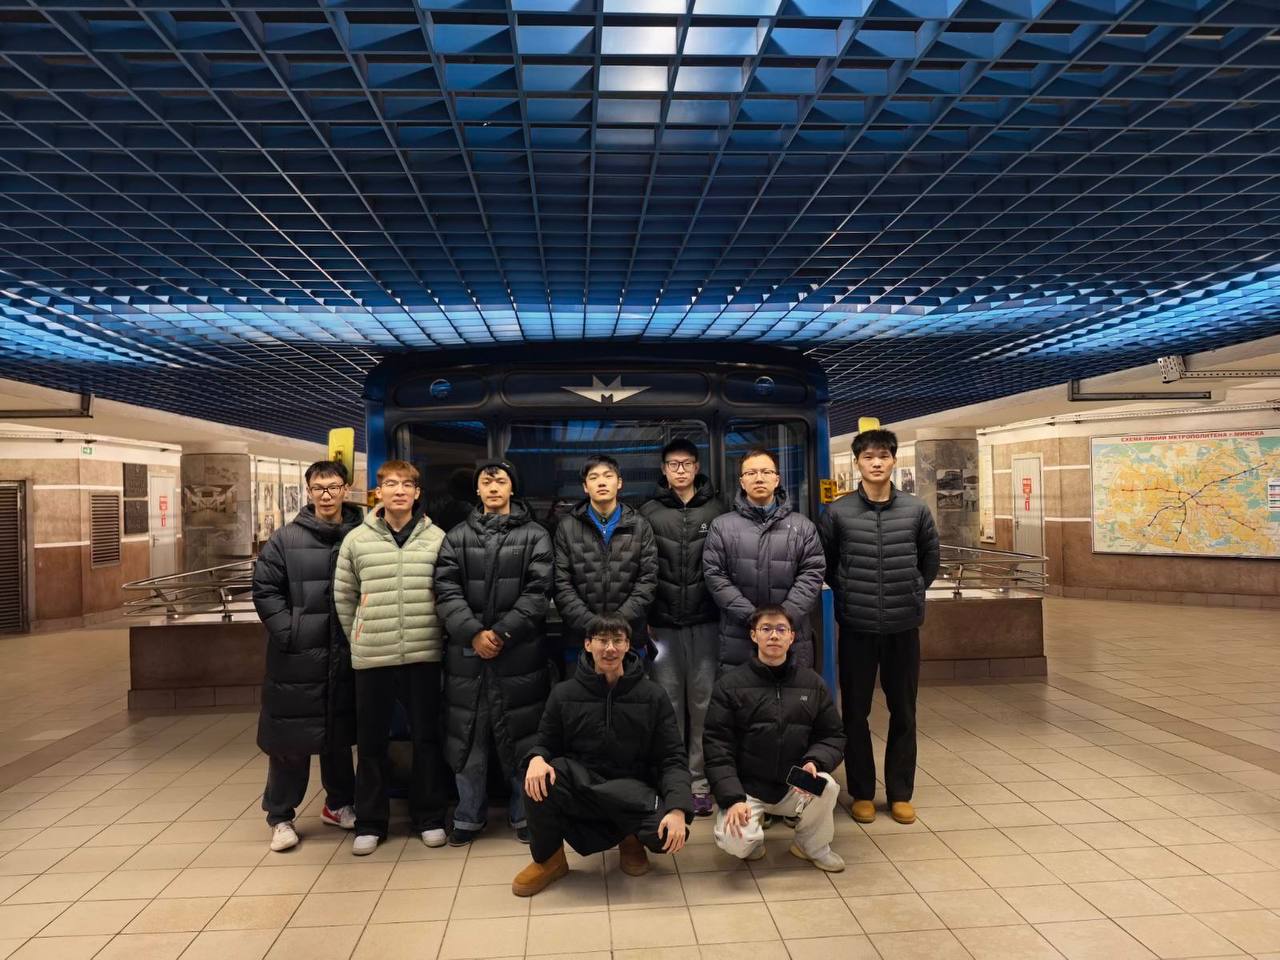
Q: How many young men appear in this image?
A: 9